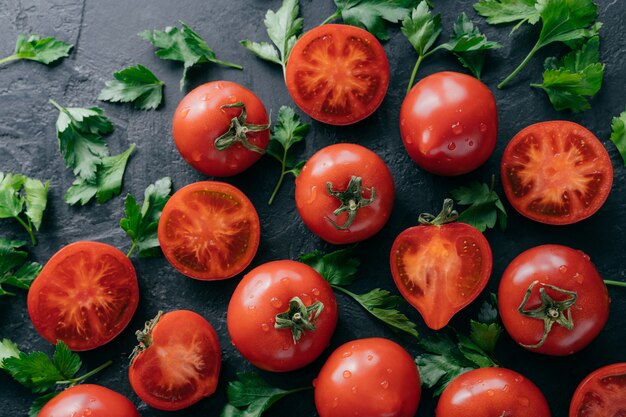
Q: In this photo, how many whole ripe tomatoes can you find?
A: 8